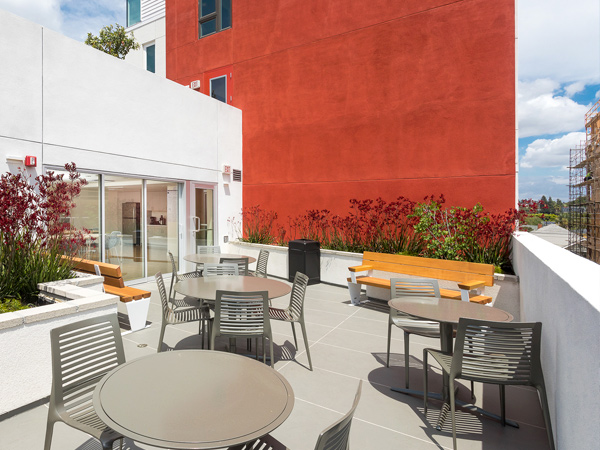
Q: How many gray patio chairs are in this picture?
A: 12